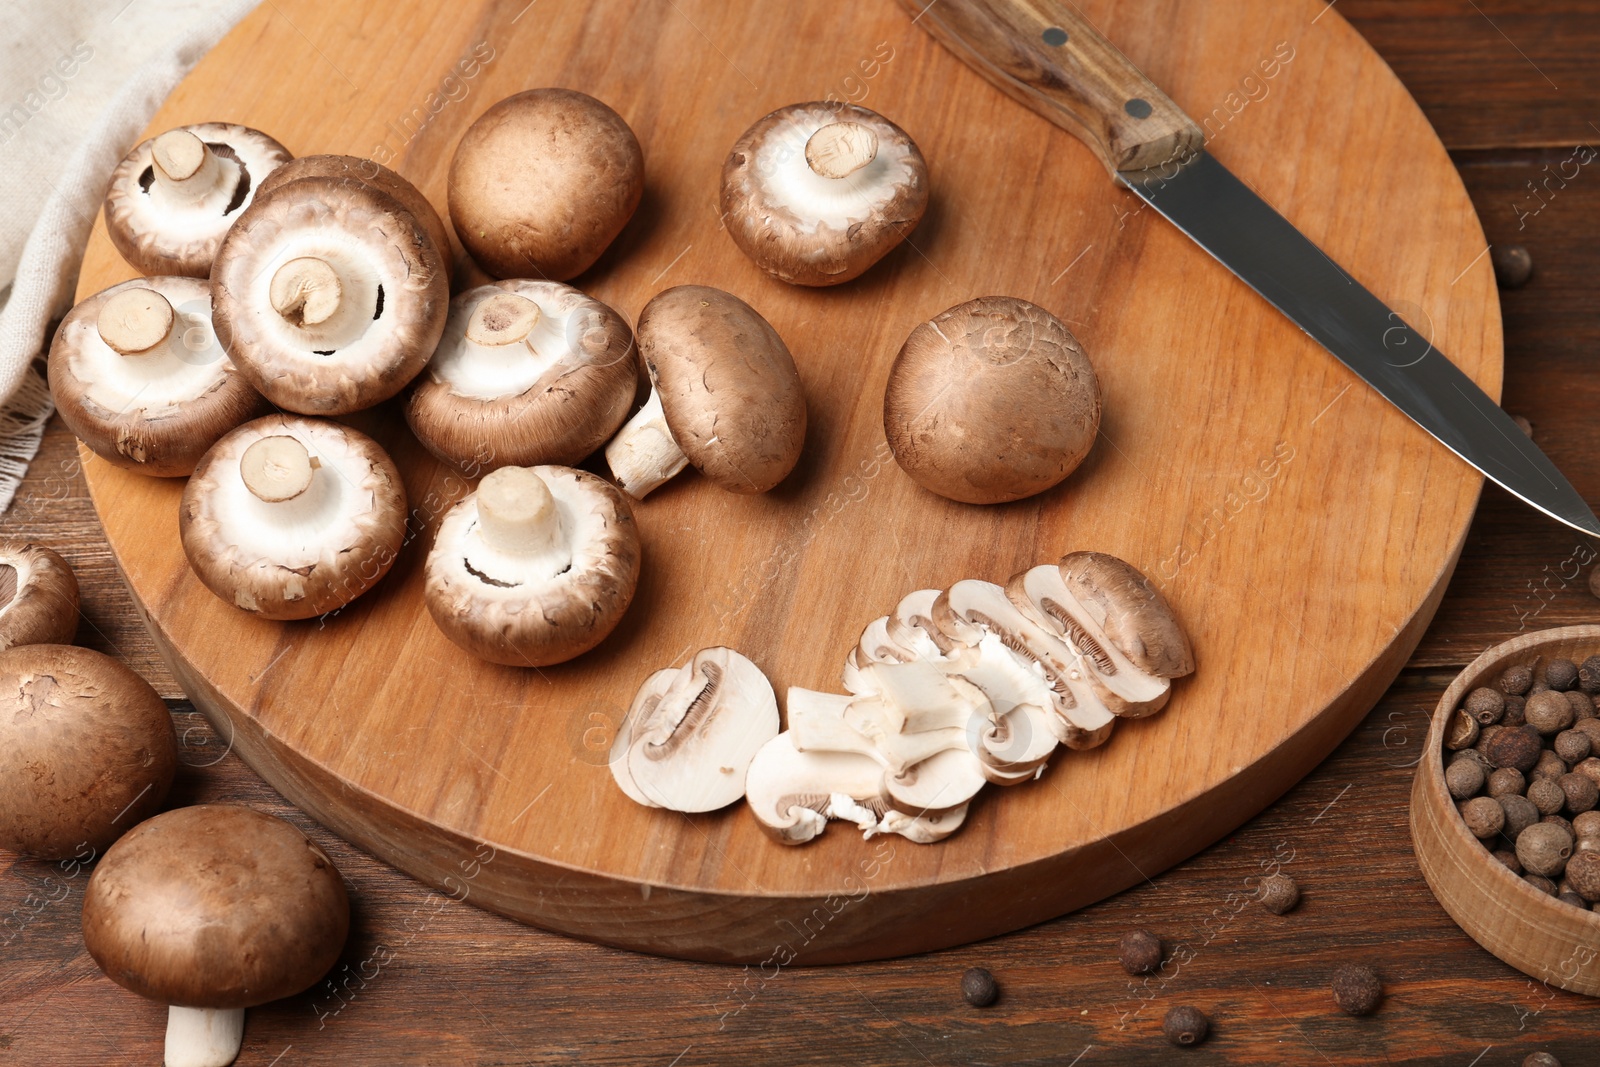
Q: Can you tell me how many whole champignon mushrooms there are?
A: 14